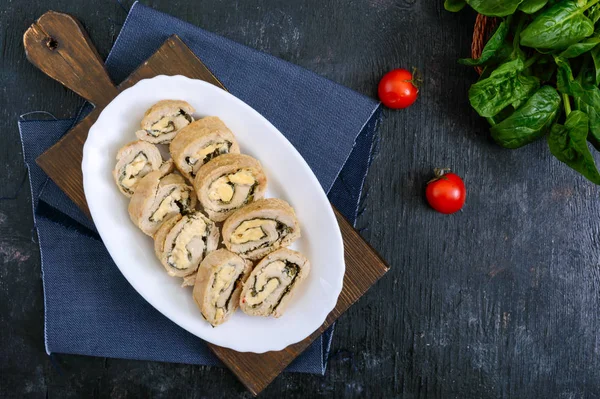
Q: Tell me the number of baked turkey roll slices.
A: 9